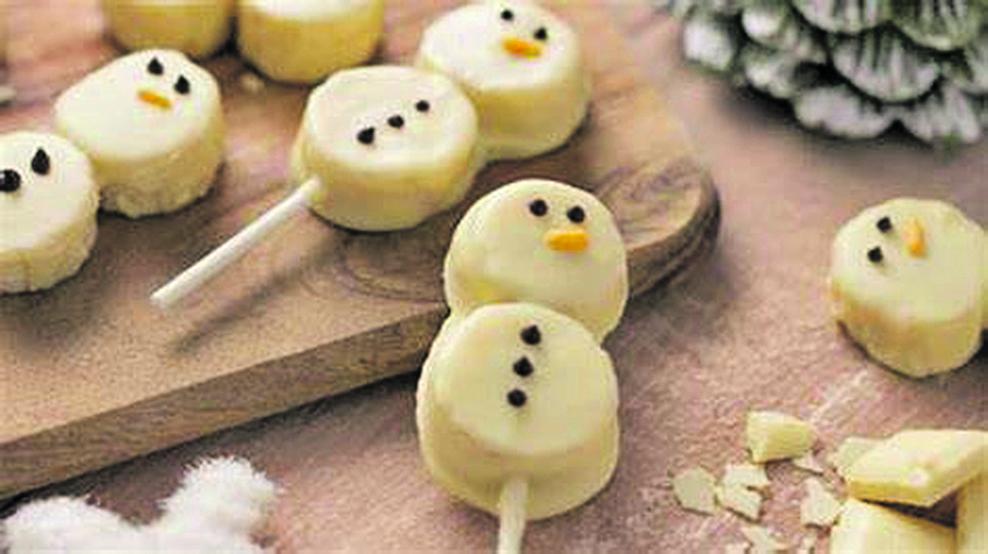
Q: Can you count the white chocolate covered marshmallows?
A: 9